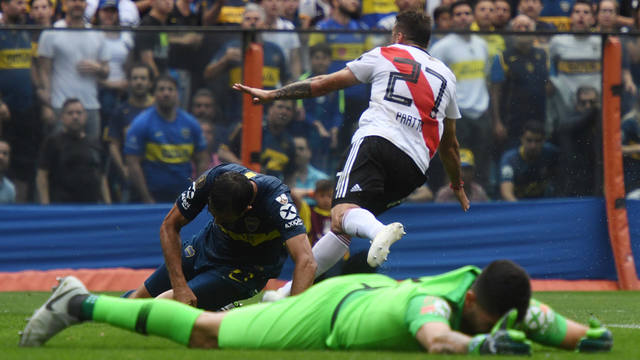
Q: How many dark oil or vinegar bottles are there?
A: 0